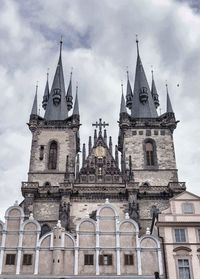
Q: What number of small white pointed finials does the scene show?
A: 7